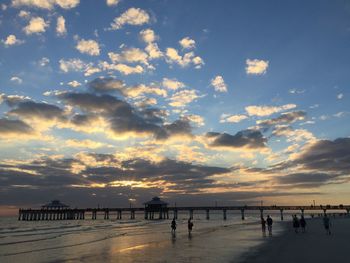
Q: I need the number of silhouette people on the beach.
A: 7